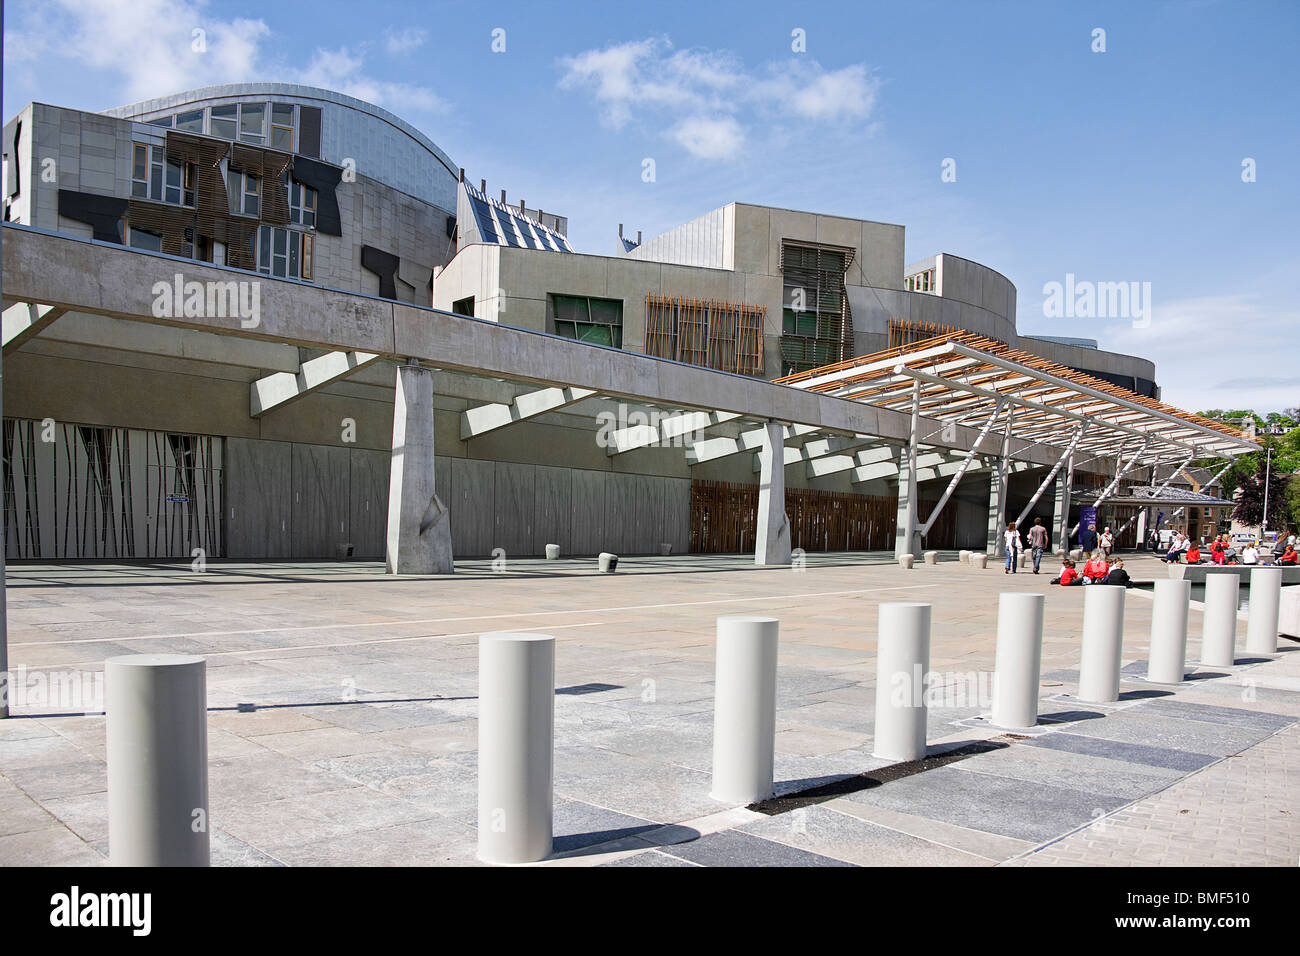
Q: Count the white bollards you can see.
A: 9